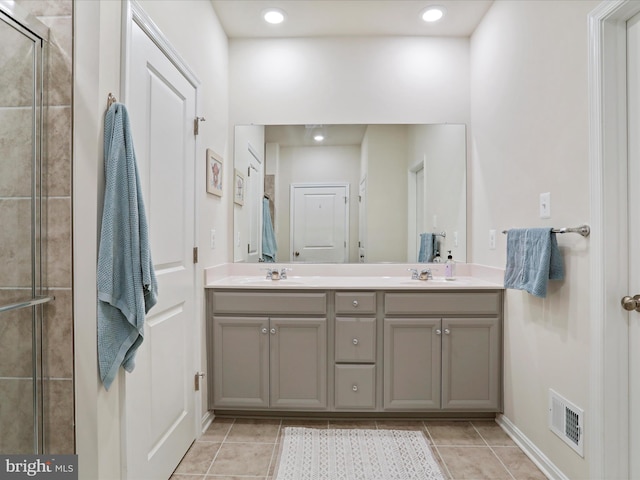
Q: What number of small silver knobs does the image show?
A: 7